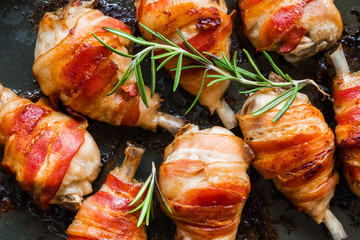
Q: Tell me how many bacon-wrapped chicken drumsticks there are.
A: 8